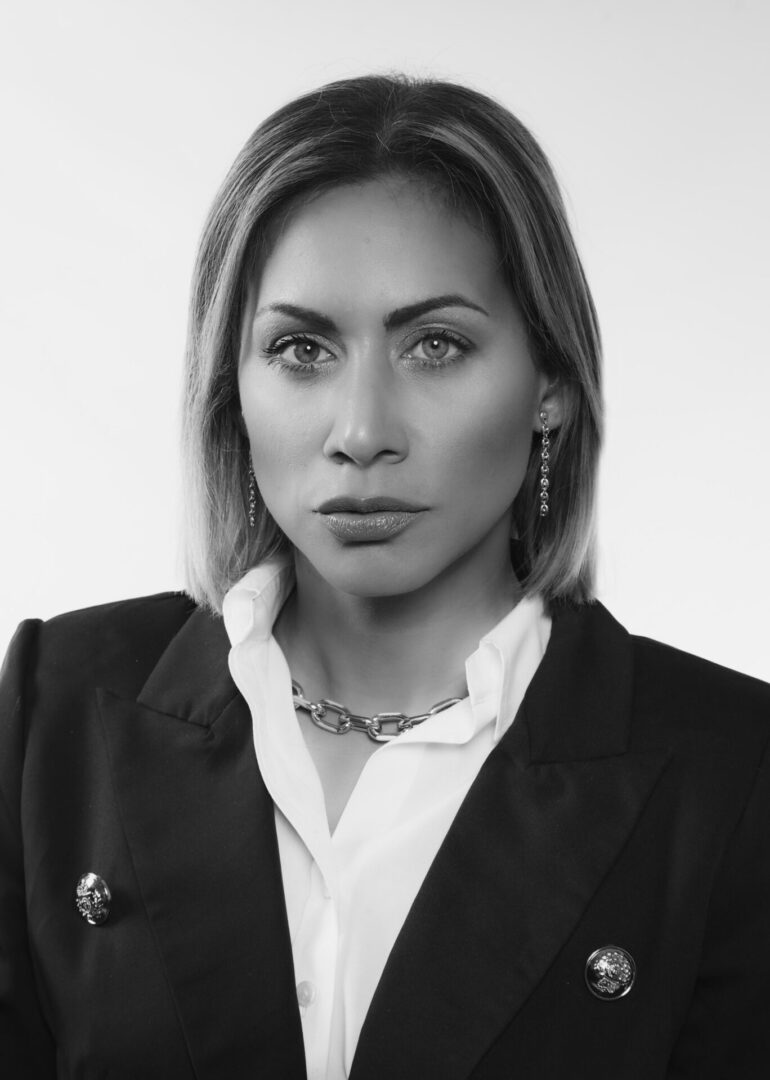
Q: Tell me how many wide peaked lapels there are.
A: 2